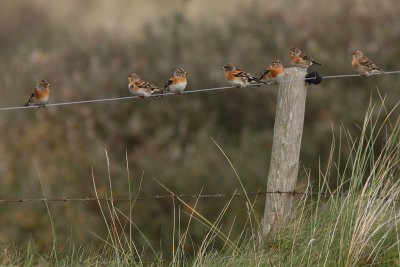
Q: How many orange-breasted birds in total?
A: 7